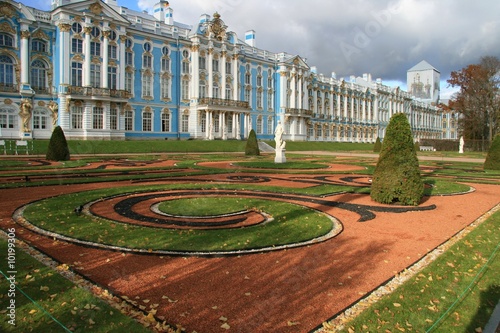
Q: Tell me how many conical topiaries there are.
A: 5